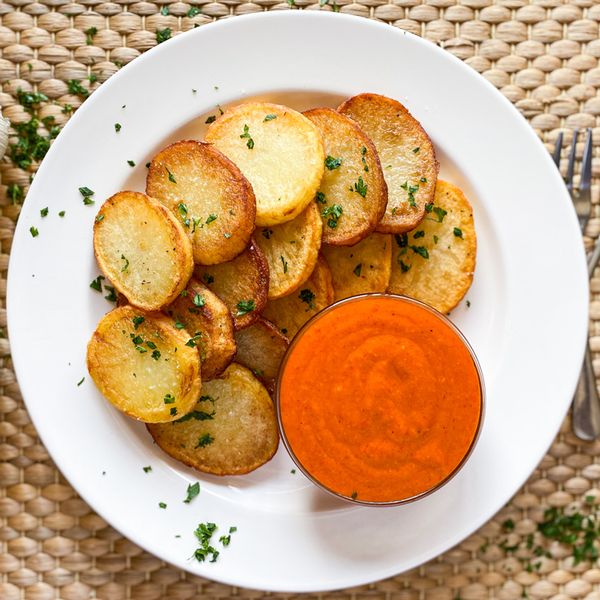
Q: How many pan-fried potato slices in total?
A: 14